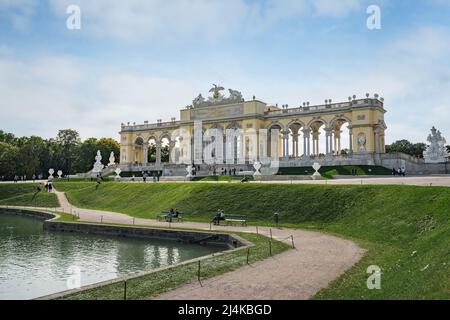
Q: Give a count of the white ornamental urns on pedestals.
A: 6